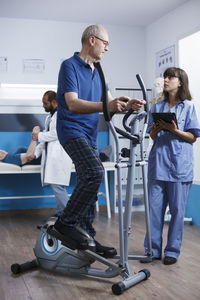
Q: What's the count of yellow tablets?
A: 0